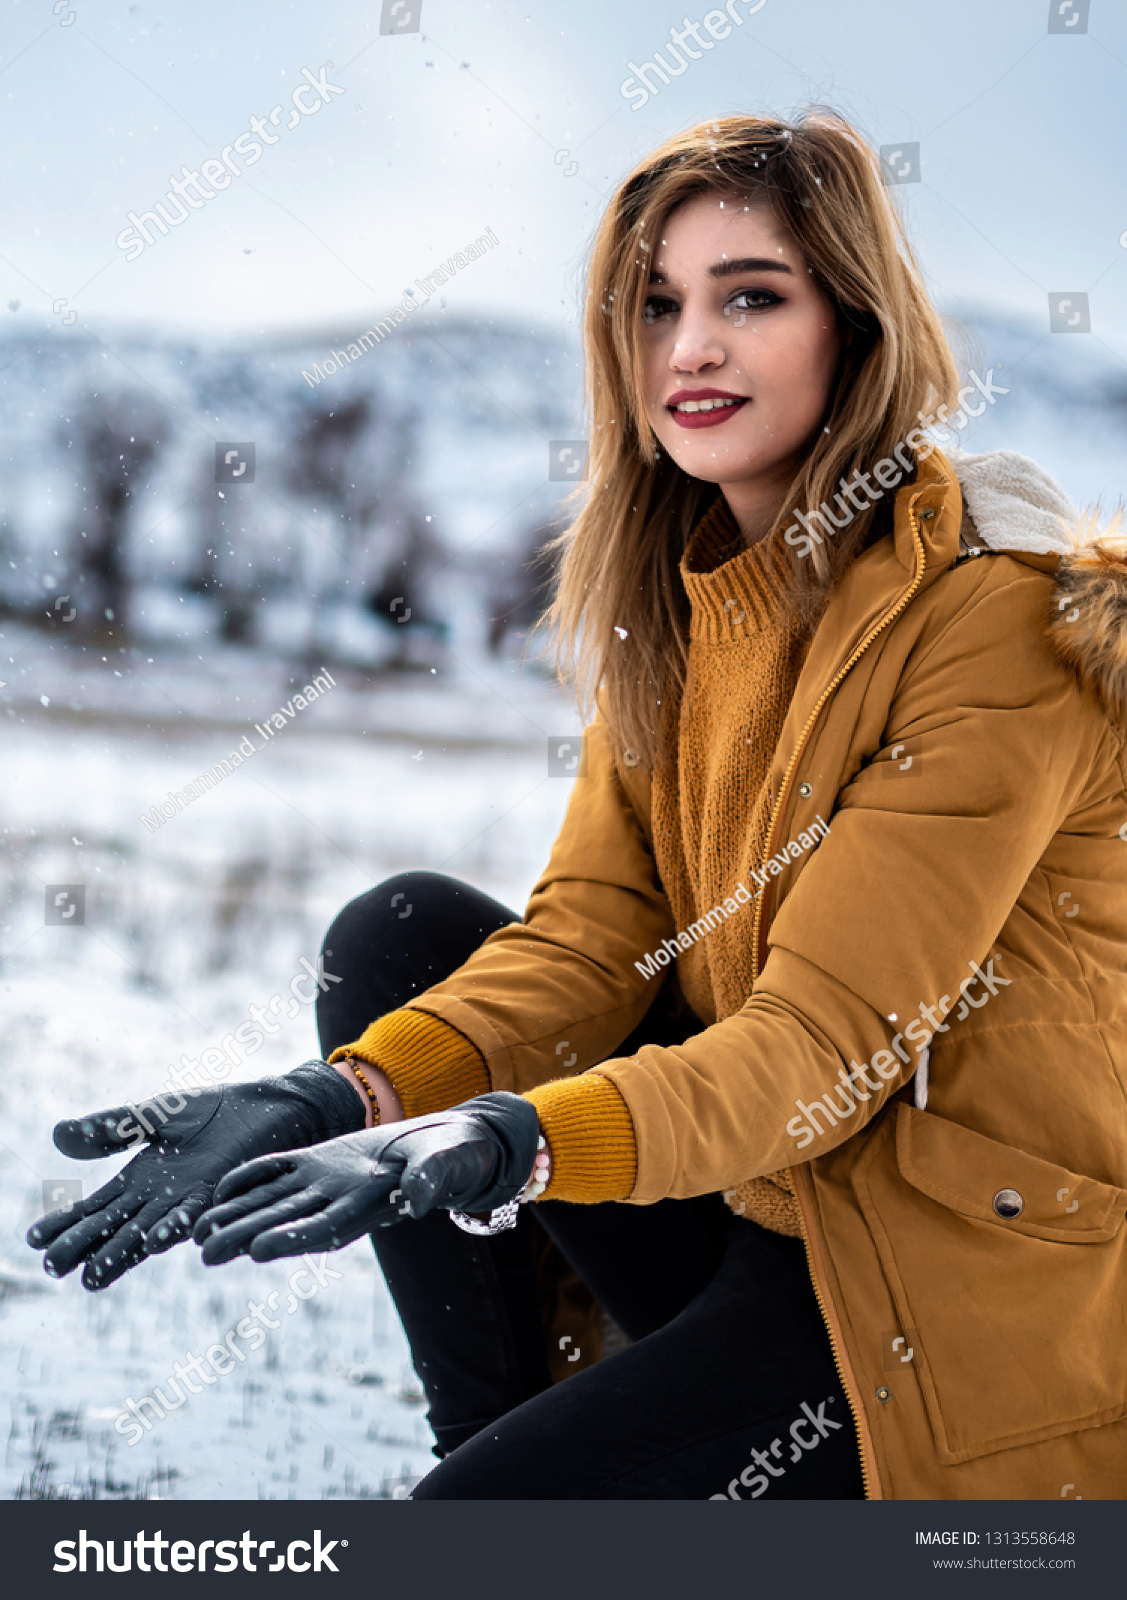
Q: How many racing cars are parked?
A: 0